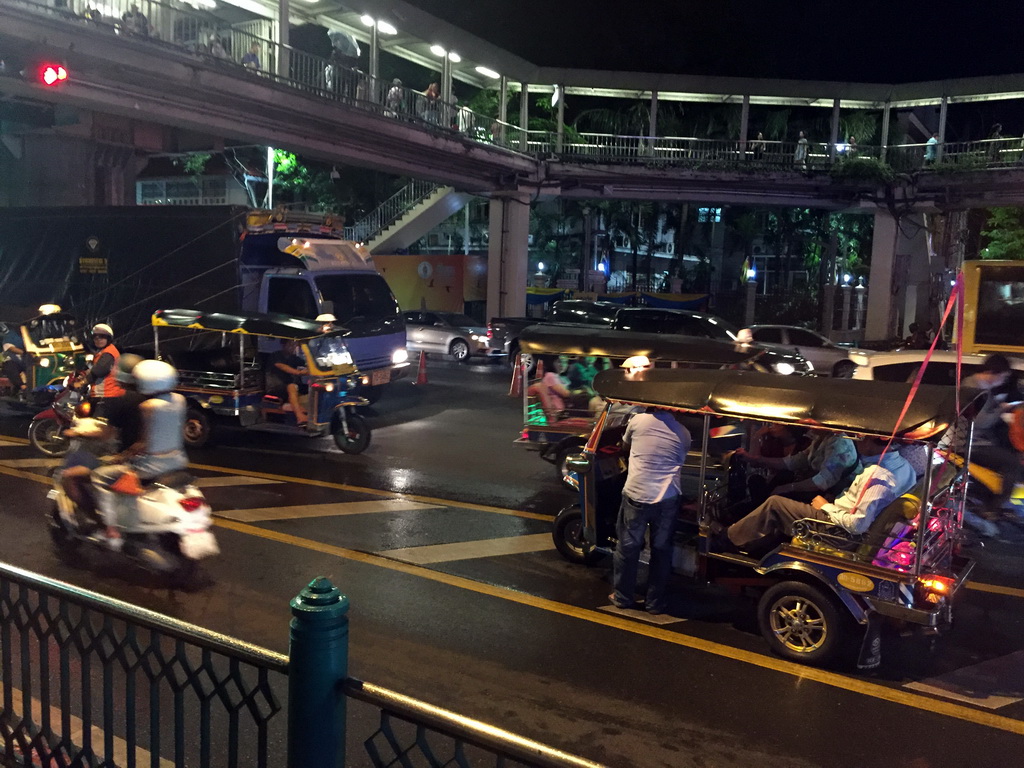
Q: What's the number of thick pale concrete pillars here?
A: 2